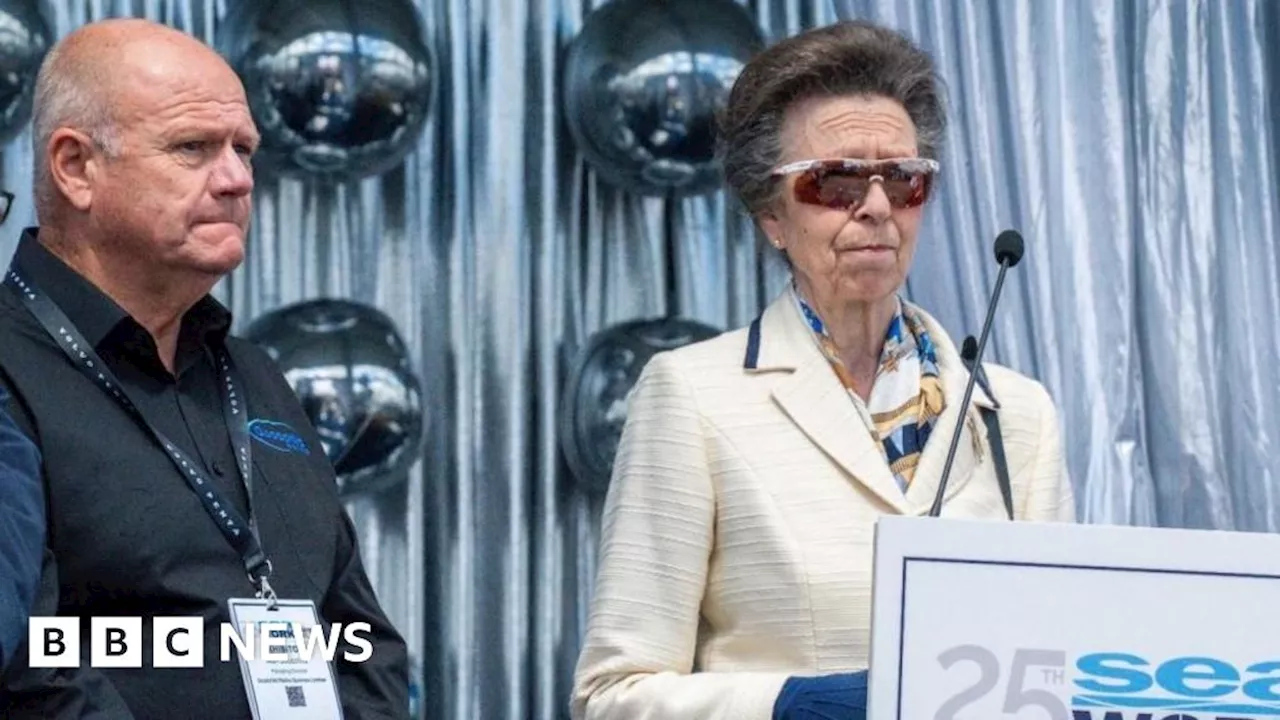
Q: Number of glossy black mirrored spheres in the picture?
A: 5